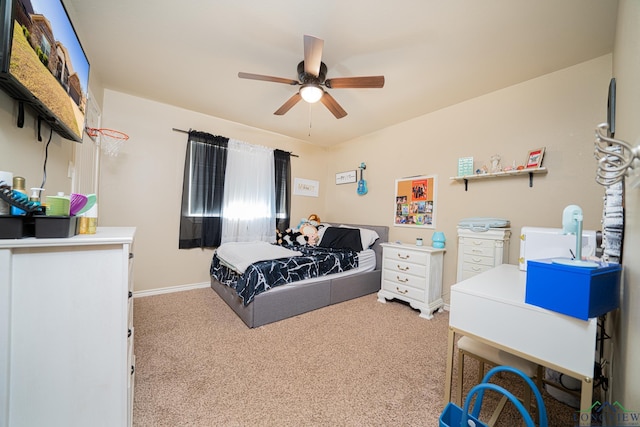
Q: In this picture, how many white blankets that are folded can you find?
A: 1